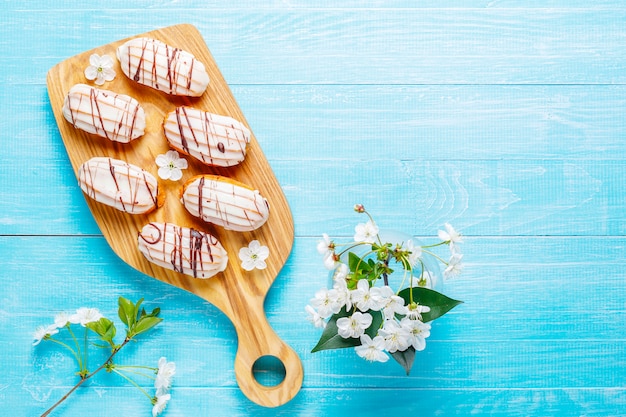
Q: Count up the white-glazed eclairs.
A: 6